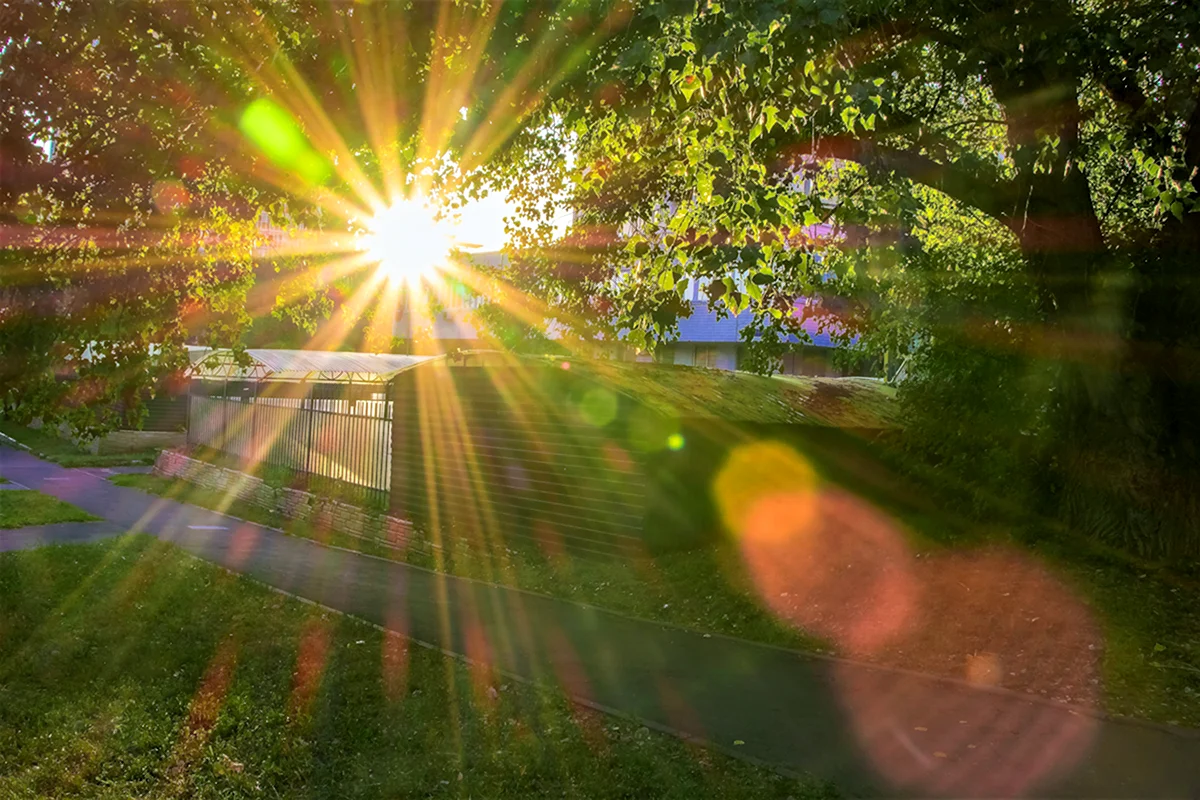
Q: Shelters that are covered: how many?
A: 1